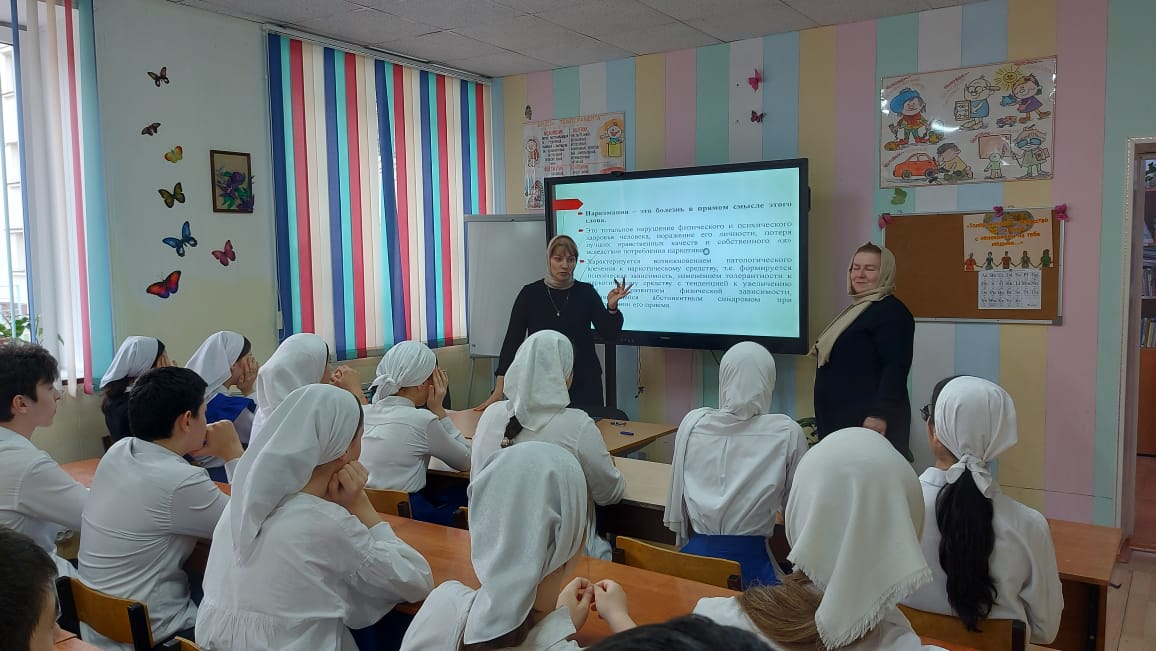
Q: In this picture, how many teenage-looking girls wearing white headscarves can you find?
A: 10